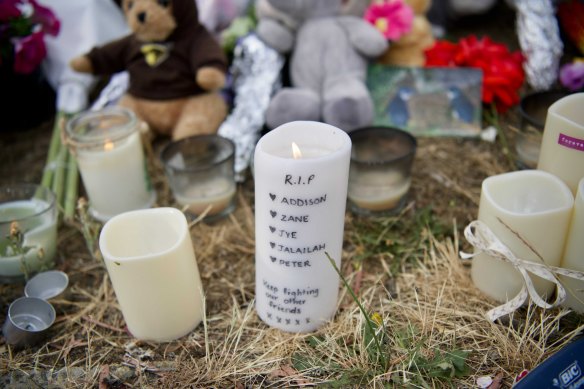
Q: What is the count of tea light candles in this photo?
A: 2